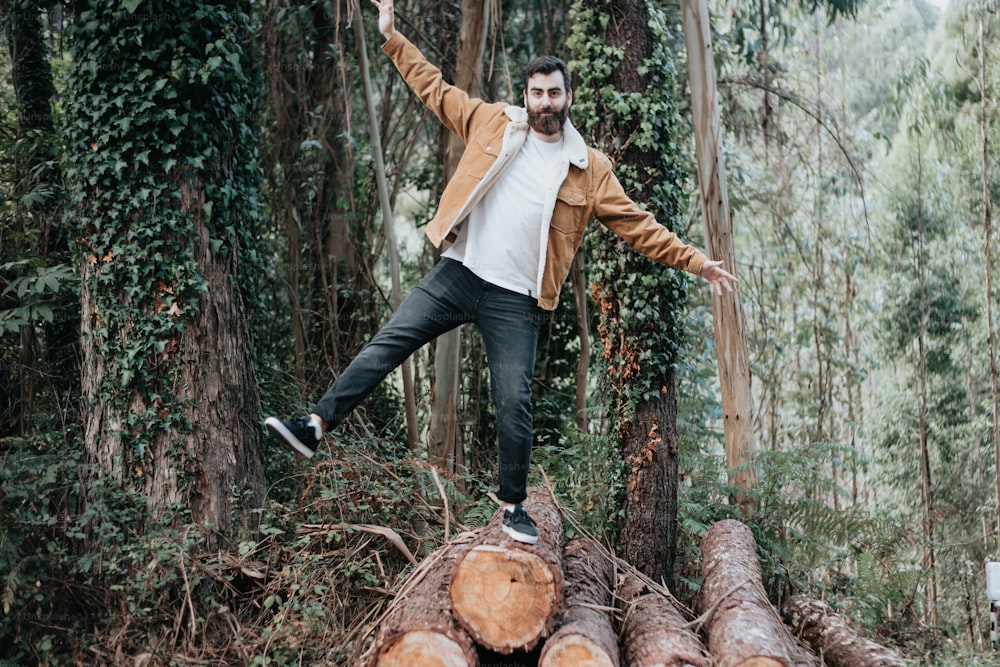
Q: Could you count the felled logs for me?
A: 6